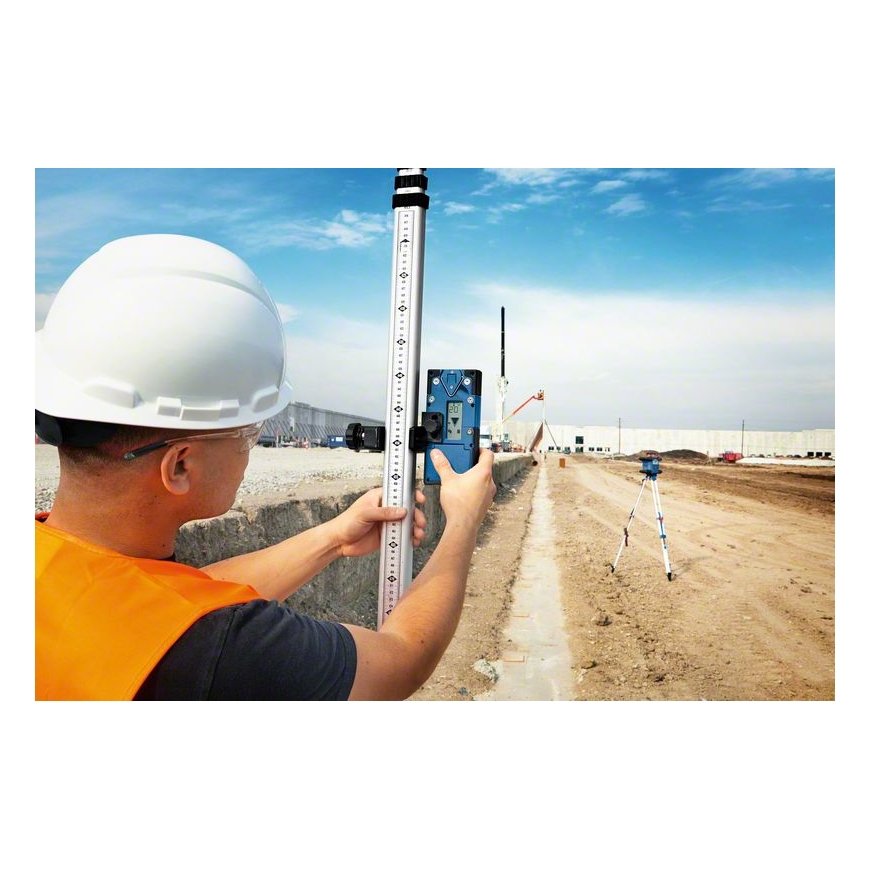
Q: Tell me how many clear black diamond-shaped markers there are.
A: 9